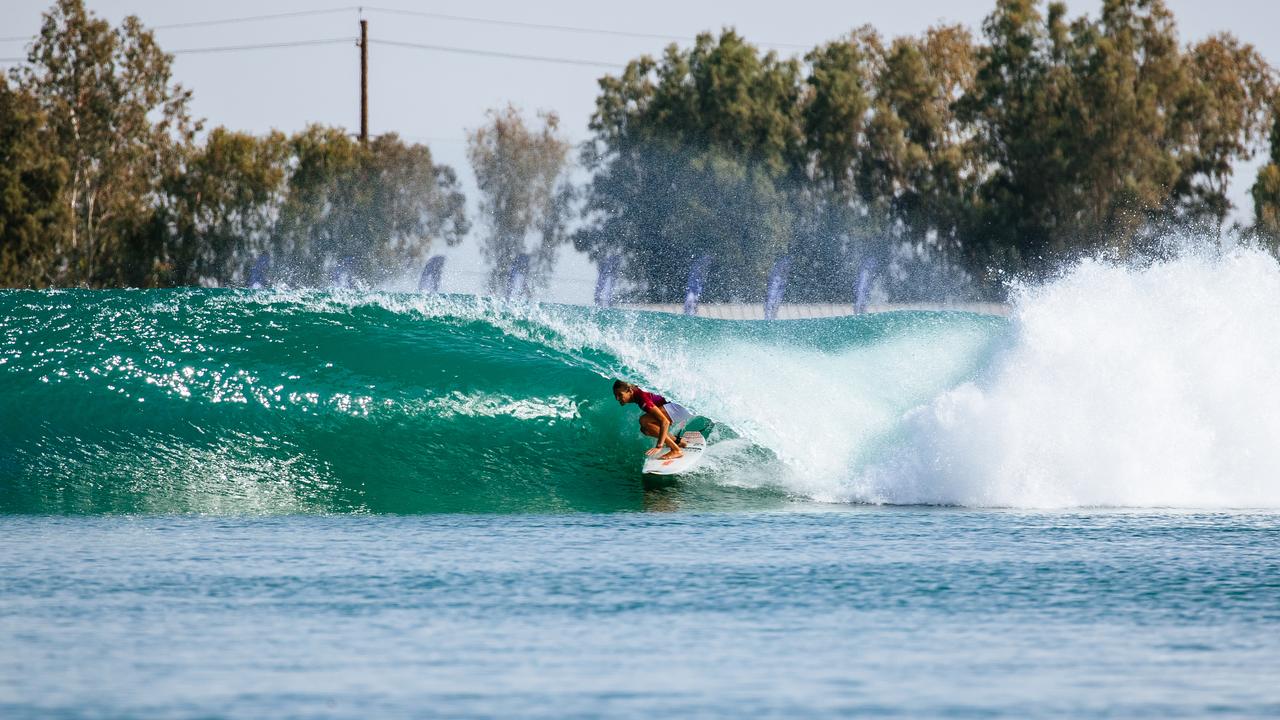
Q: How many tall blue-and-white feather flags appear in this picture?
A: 8